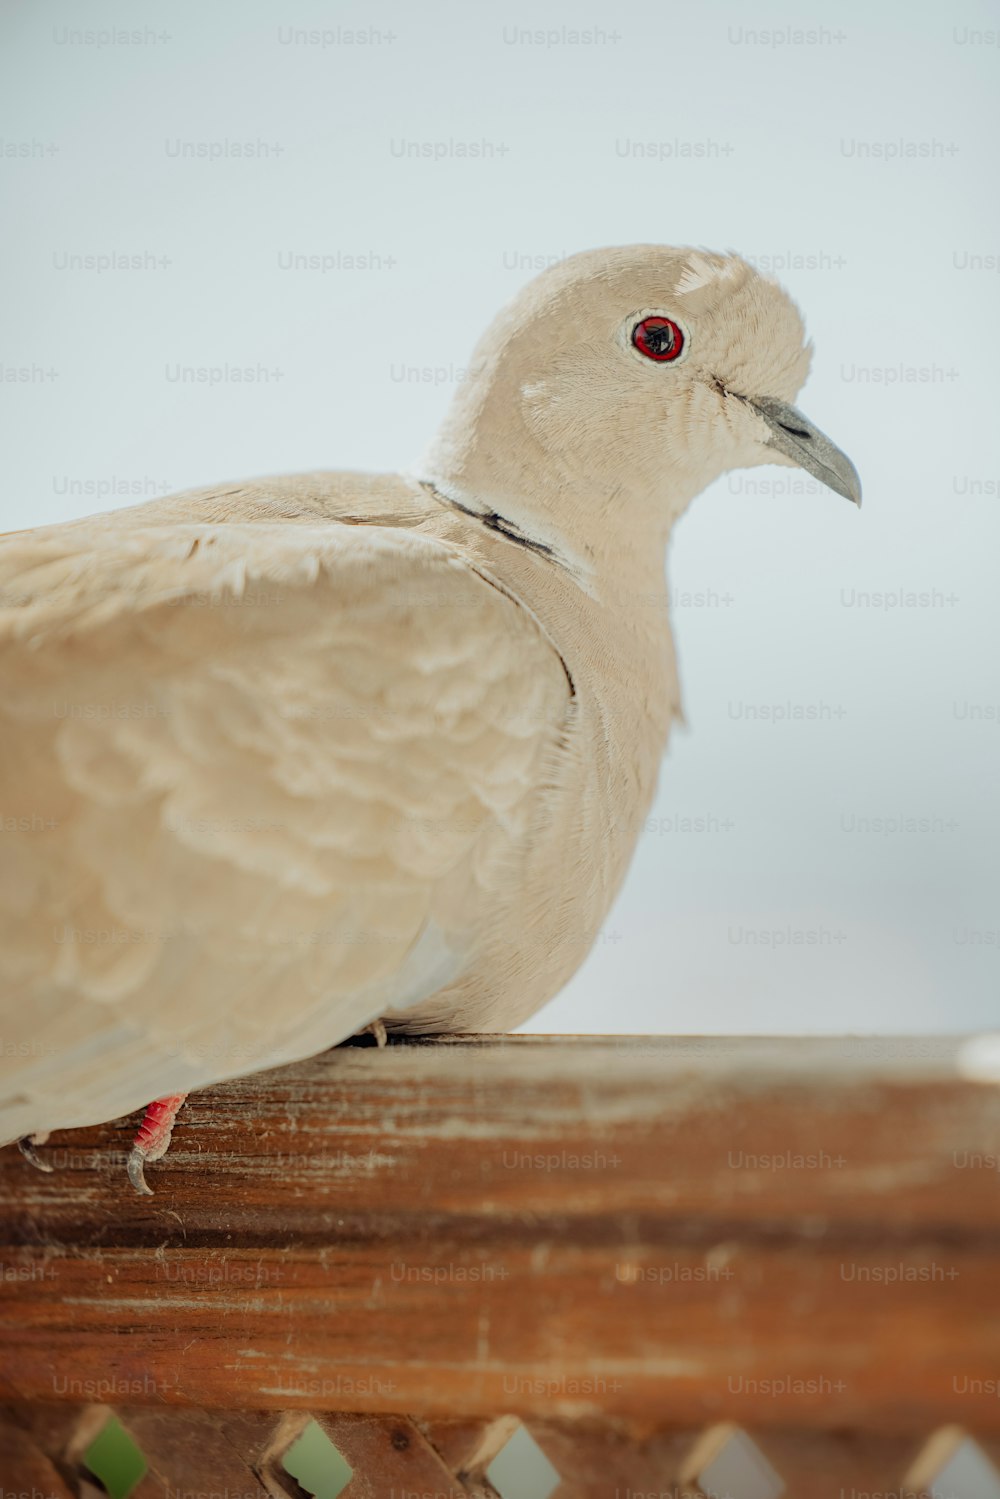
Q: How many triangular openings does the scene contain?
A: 5